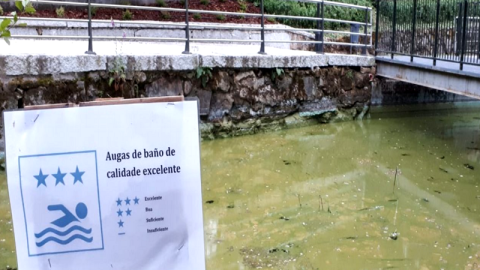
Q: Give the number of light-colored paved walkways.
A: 1